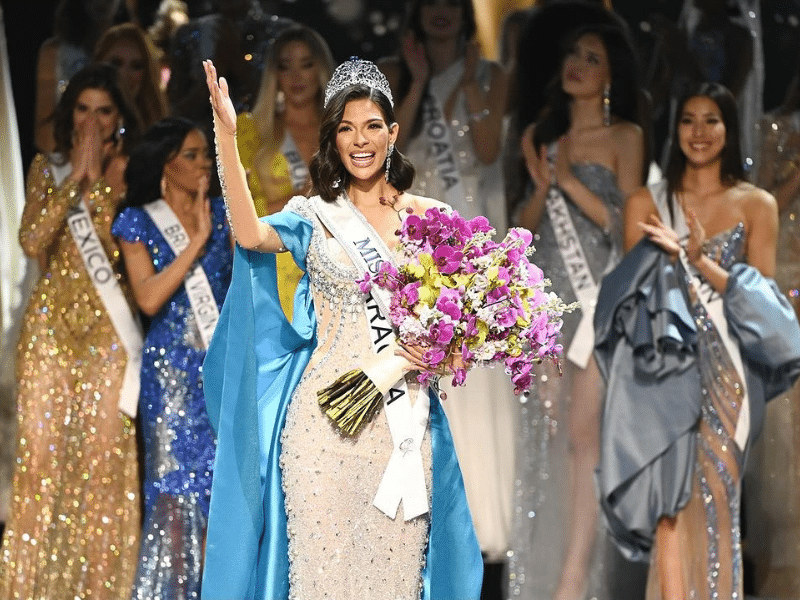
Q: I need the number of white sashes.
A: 7